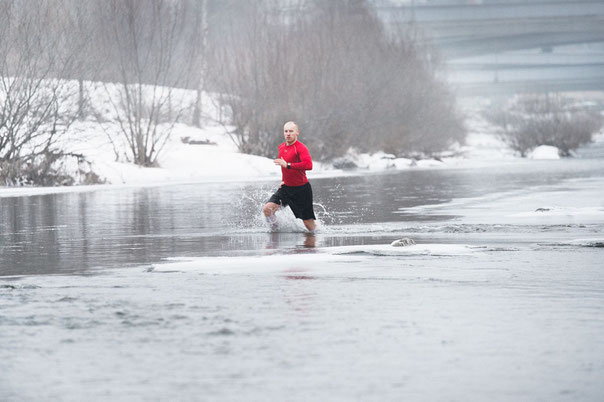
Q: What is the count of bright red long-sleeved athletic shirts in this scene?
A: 1